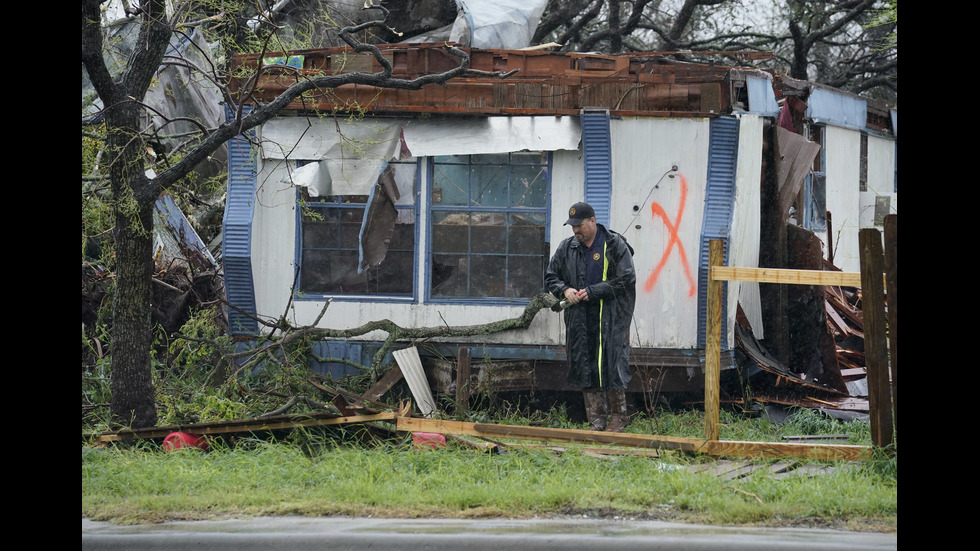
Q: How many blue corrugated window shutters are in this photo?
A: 3